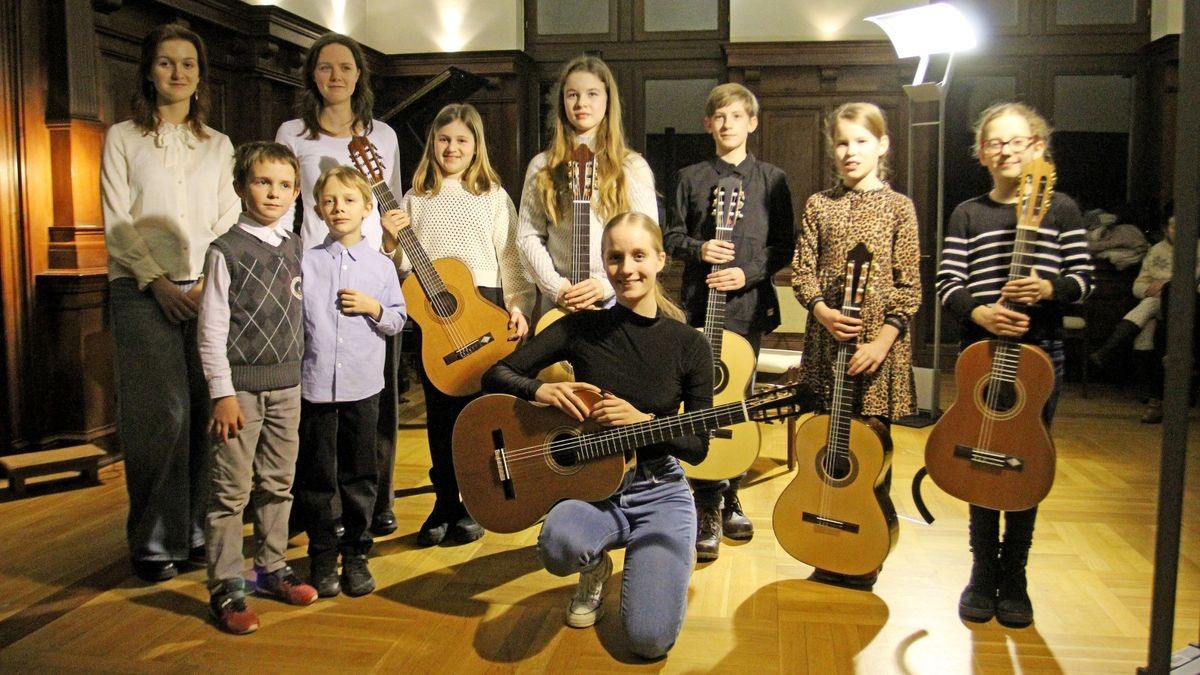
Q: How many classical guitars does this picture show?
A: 6